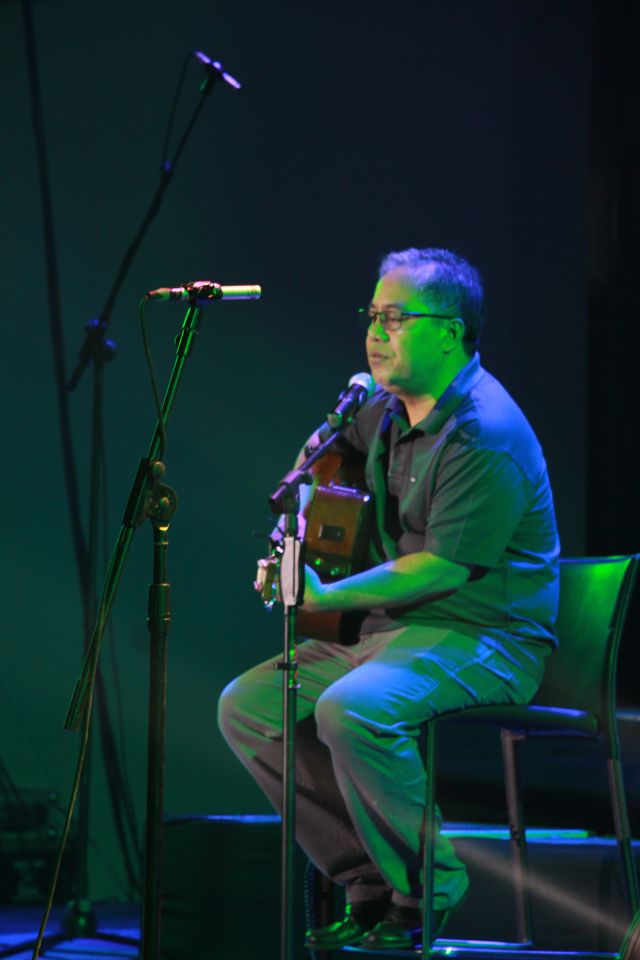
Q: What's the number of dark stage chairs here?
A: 1